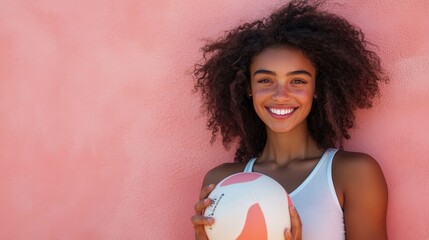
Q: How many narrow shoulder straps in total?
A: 2